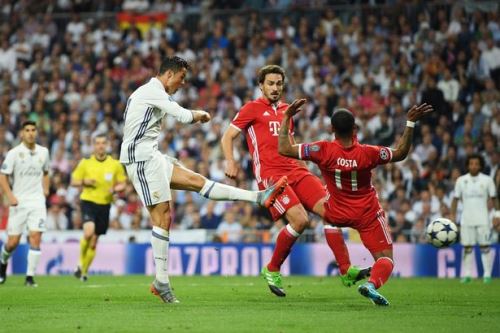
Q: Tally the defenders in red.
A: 2